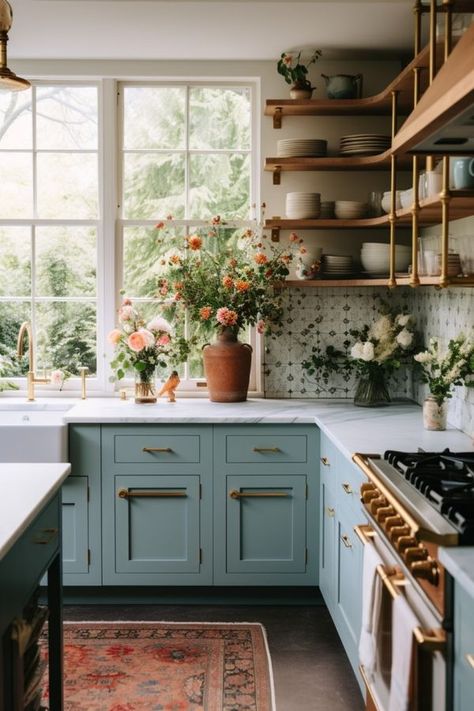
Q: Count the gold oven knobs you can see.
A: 9